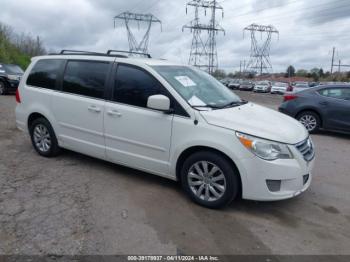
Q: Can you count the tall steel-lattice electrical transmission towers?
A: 3